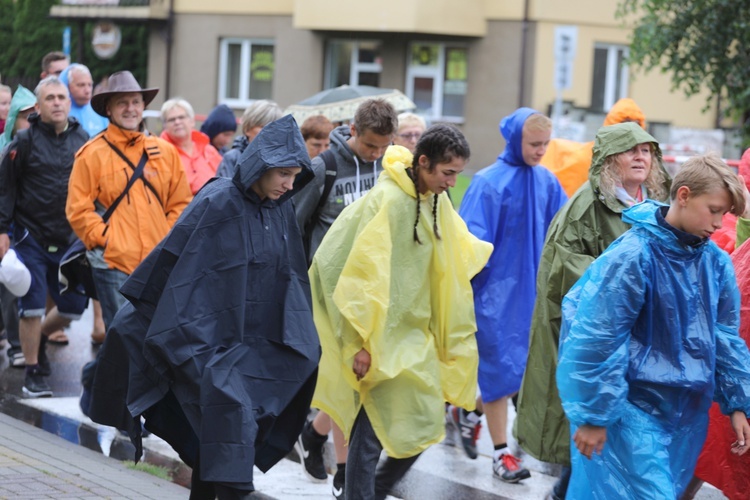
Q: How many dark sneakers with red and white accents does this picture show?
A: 2